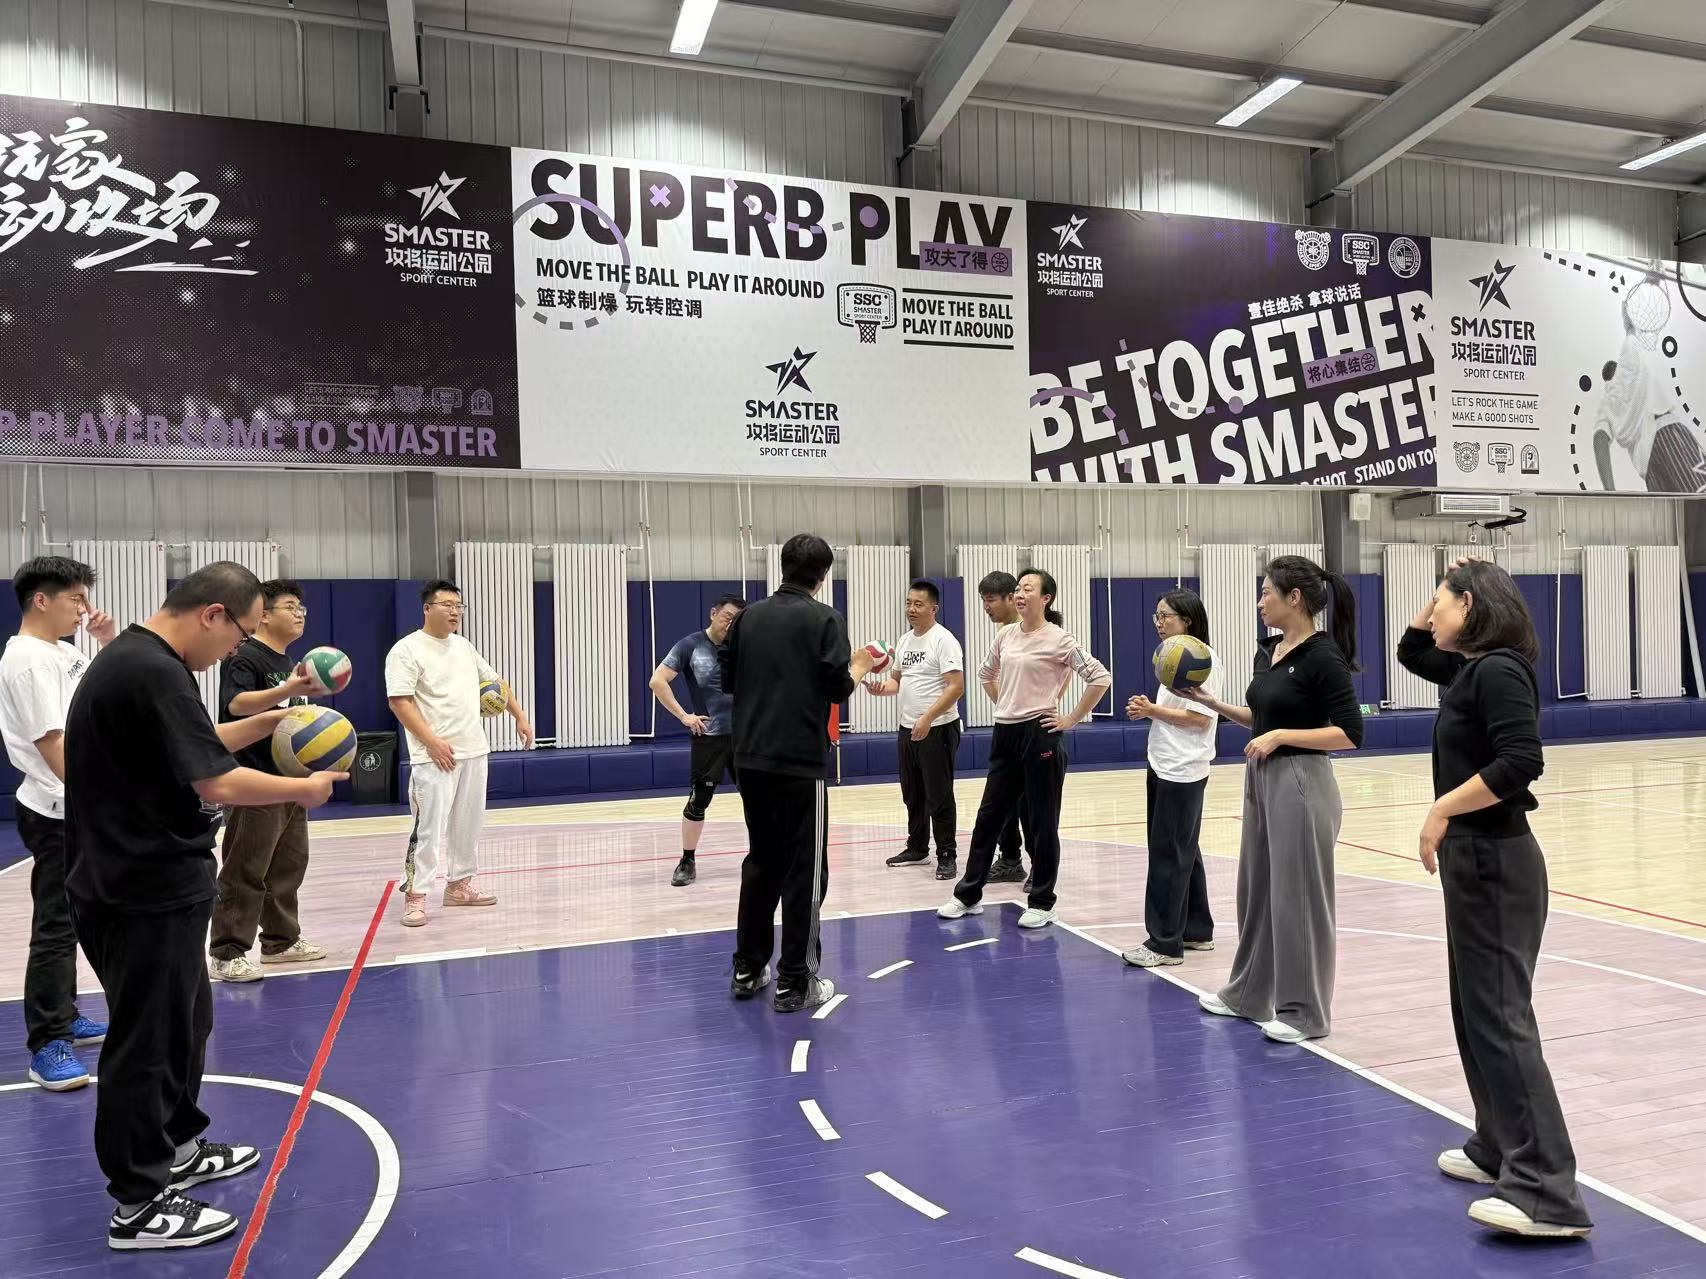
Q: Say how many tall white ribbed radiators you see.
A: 14